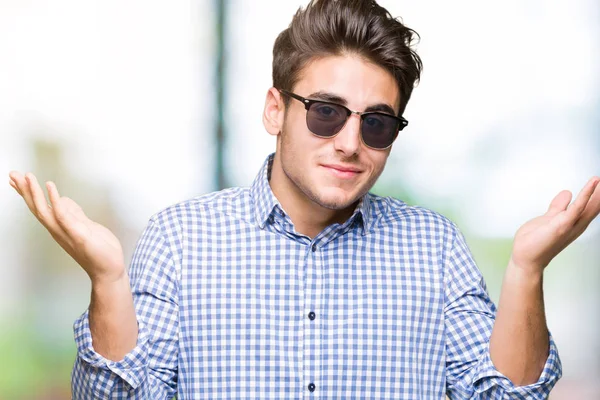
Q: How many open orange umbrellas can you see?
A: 0